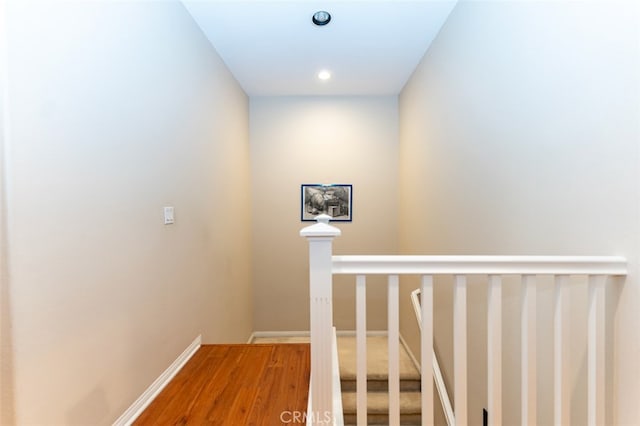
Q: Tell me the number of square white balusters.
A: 8